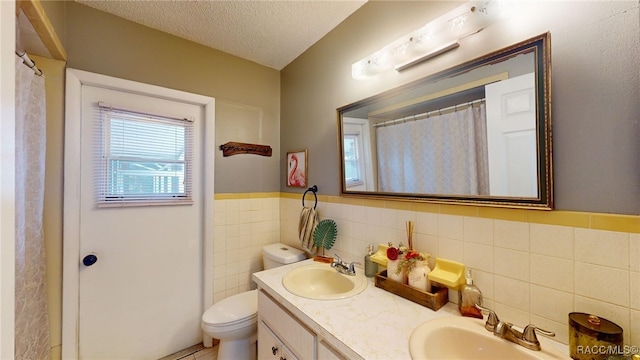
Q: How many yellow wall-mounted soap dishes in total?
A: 2